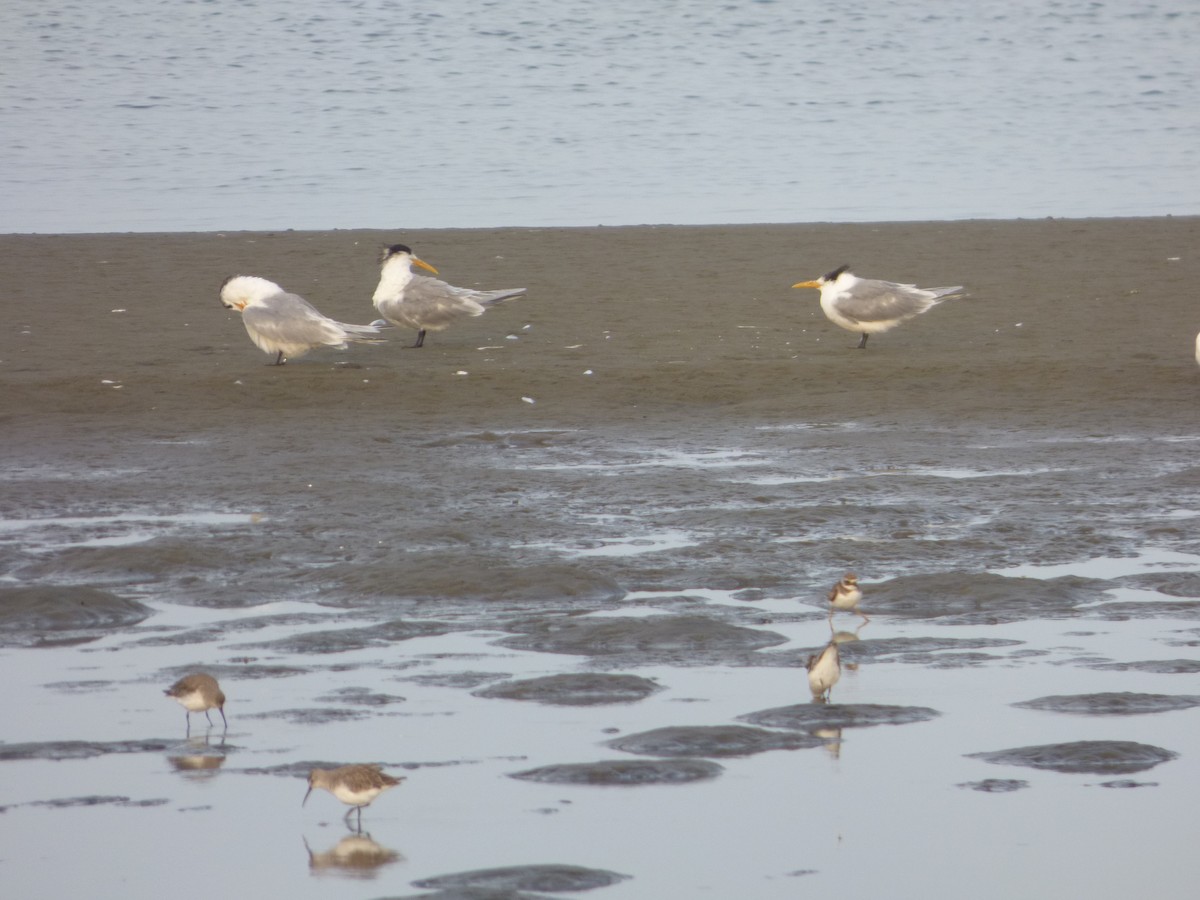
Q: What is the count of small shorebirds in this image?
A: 4